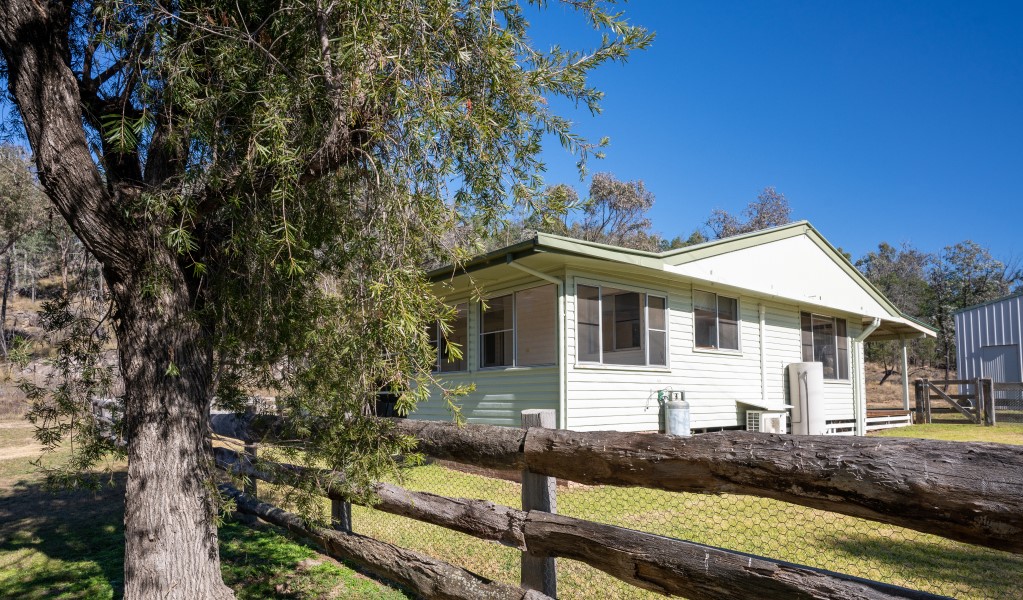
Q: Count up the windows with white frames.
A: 5